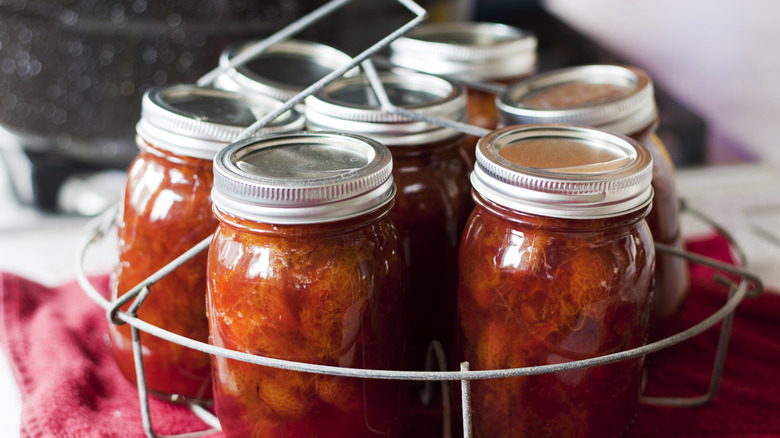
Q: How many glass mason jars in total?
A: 7